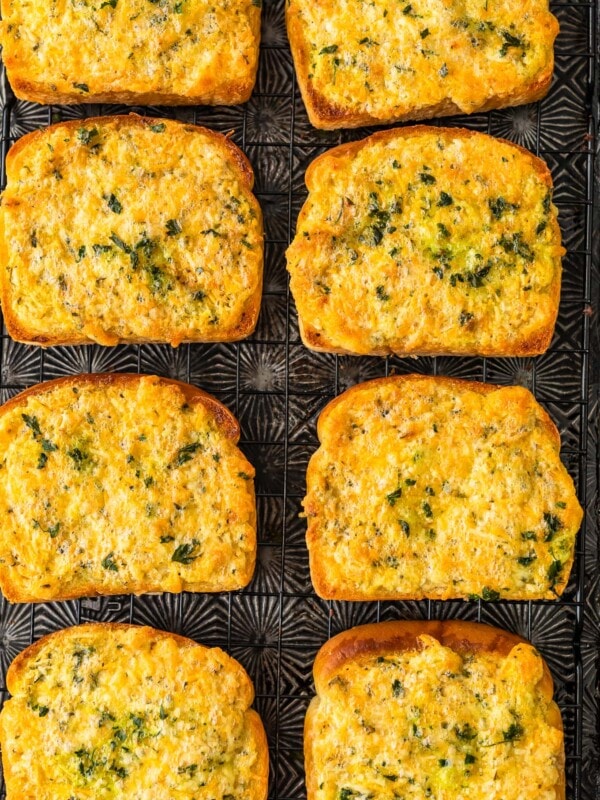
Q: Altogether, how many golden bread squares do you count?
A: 8